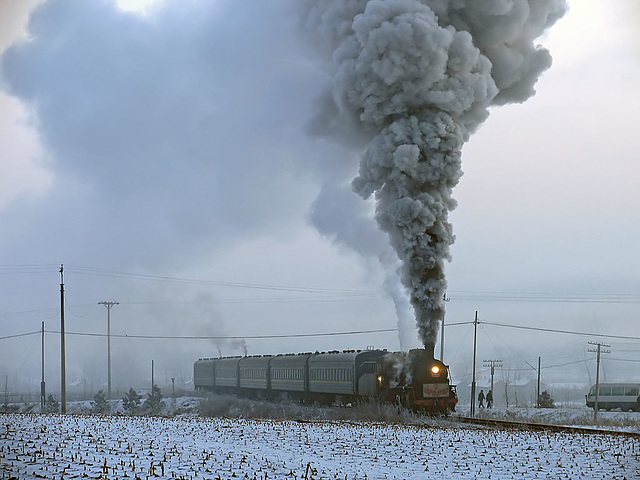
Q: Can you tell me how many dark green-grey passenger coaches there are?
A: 5